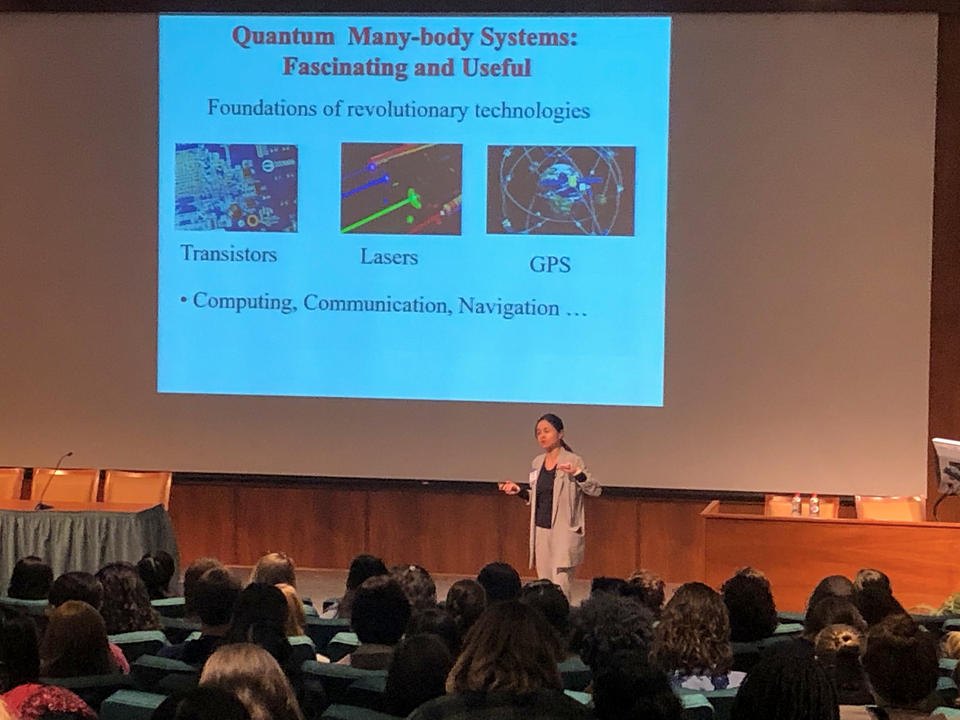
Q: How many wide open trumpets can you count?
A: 0